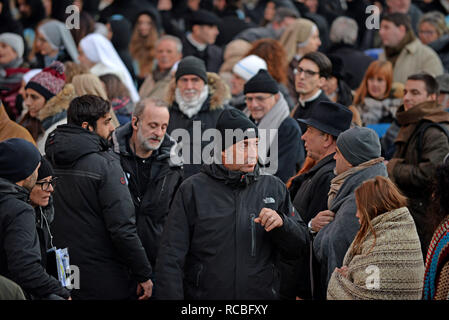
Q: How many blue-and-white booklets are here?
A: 1